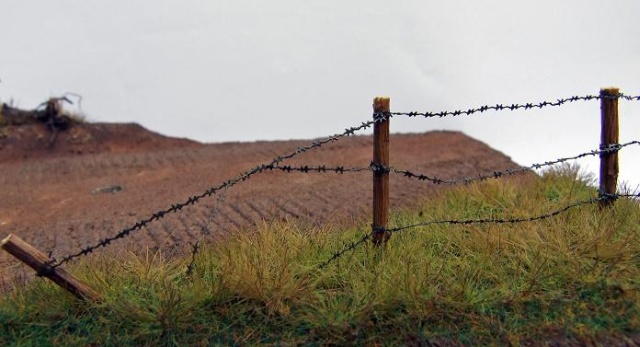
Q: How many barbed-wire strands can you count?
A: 3